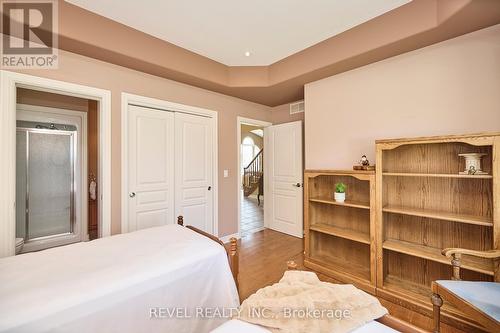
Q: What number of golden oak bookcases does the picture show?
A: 2